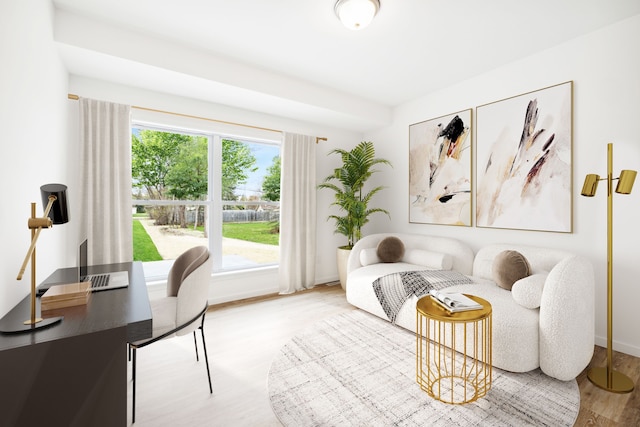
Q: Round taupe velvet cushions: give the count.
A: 2